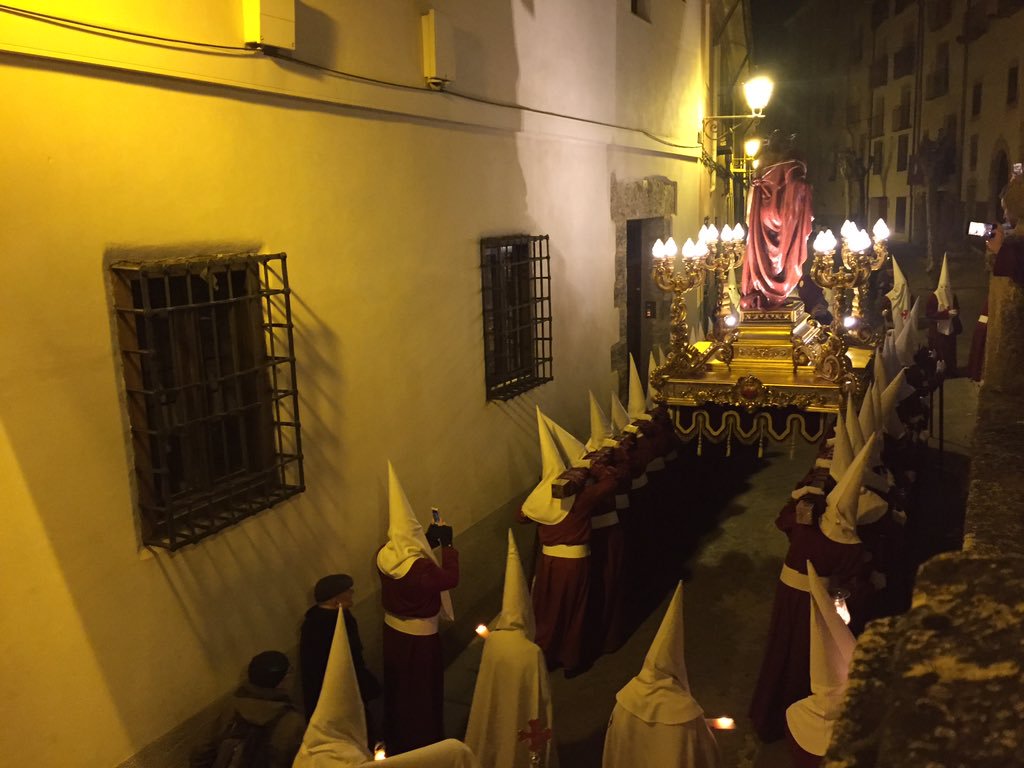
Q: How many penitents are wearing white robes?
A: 3